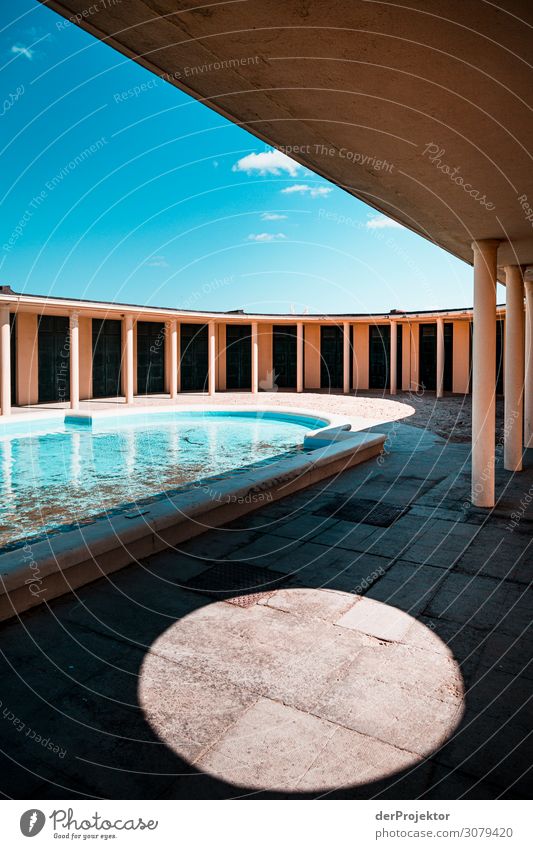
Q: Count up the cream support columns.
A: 13